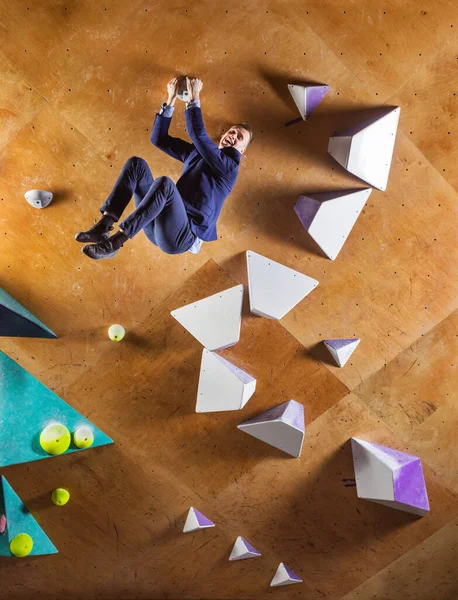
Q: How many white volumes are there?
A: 12